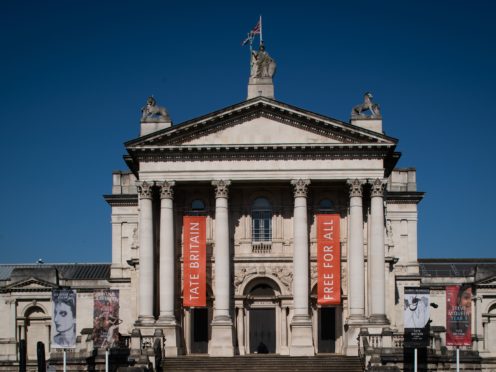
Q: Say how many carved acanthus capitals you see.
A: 6